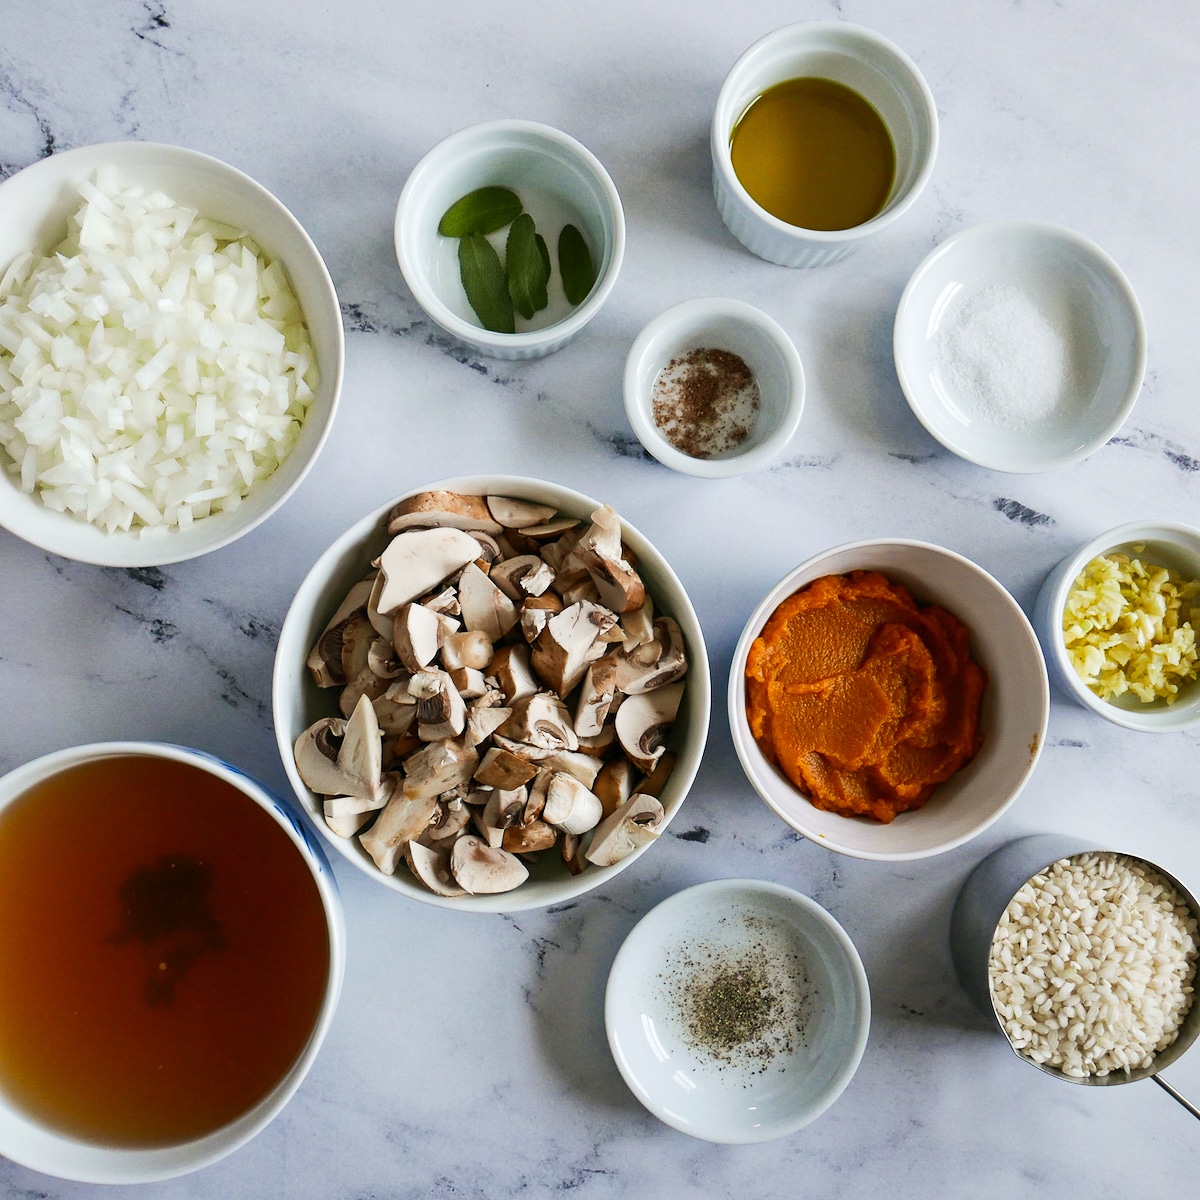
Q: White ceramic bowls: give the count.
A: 10